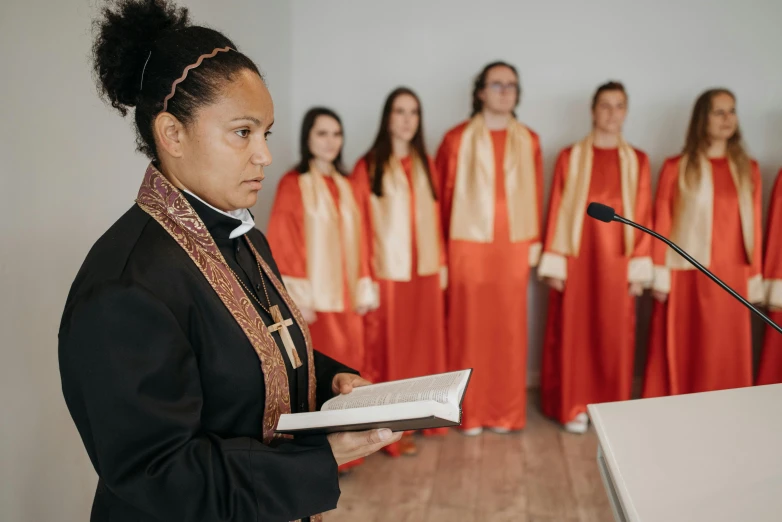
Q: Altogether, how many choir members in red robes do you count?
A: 6